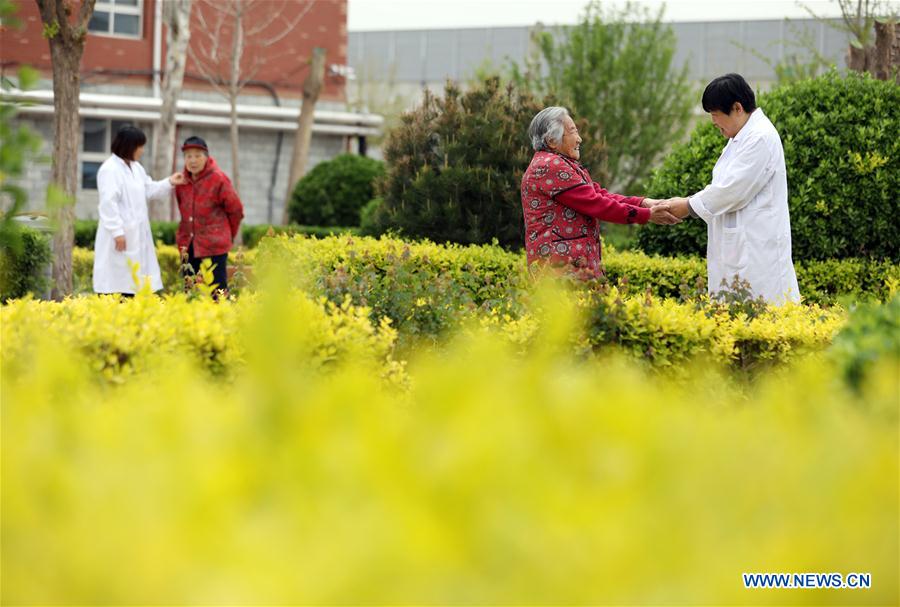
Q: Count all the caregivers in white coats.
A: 2